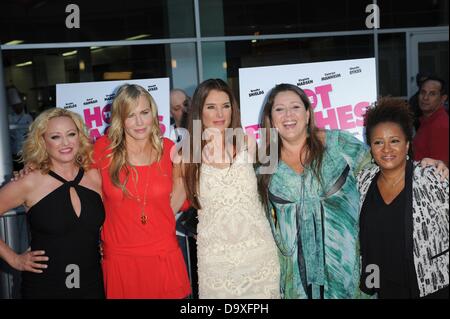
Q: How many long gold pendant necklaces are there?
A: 1